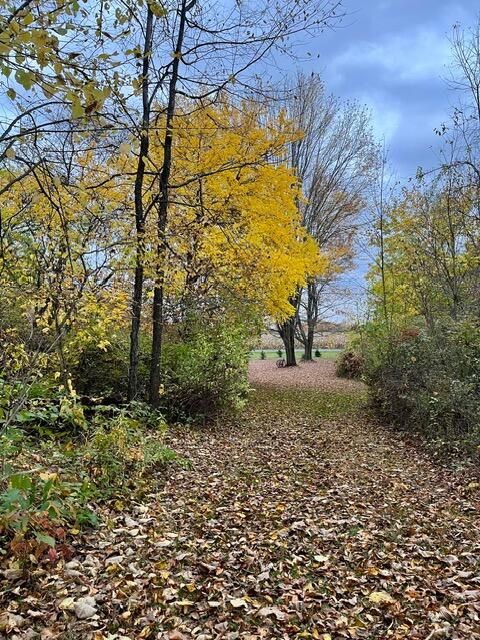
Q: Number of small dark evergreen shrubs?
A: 3